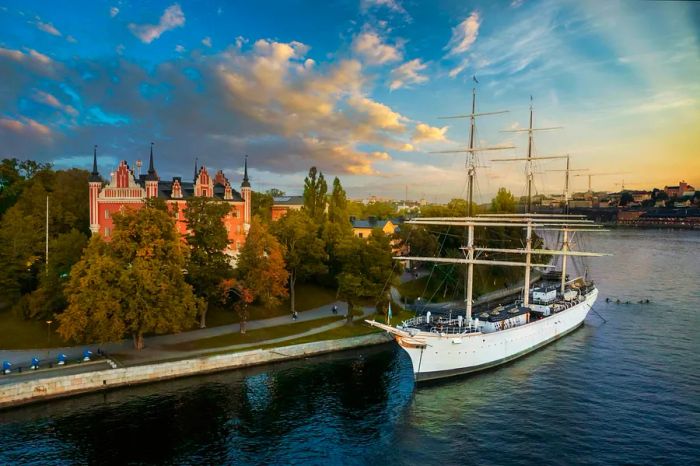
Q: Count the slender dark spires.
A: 4